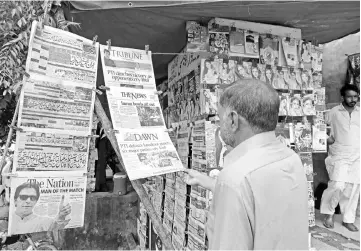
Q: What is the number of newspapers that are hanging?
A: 7